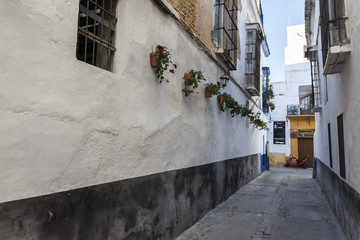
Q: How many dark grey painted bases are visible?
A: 2